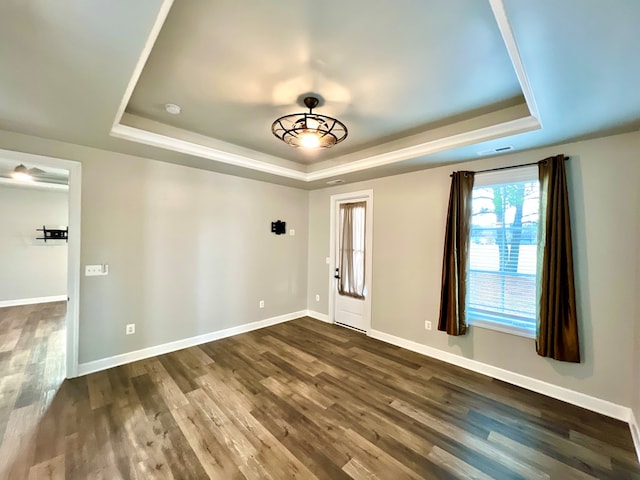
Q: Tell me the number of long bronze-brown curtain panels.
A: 2